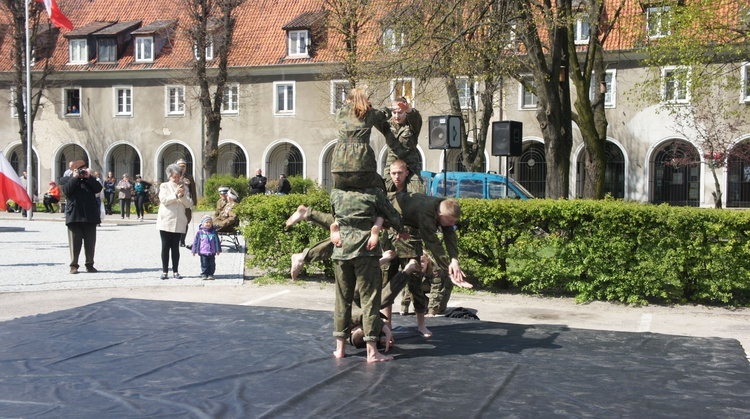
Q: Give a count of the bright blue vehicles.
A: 1